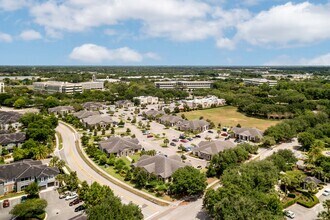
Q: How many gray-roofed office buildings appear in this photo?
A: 12